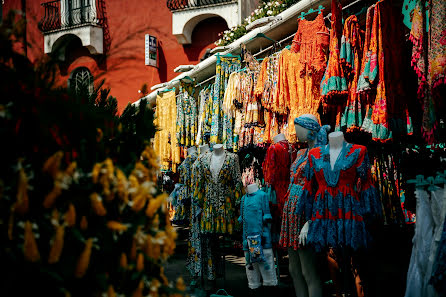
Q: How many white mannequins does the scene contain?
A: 7